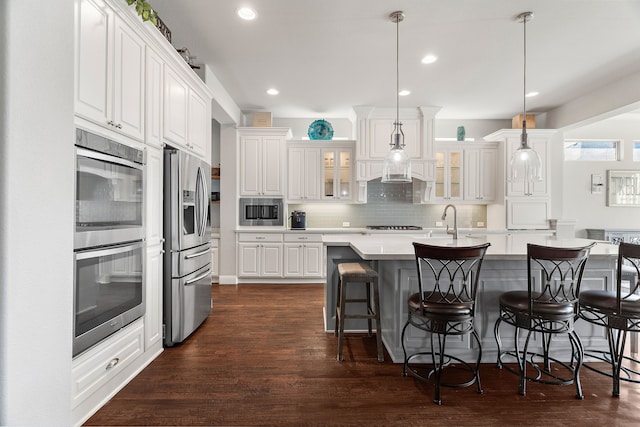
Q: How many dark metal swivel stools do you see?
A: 3